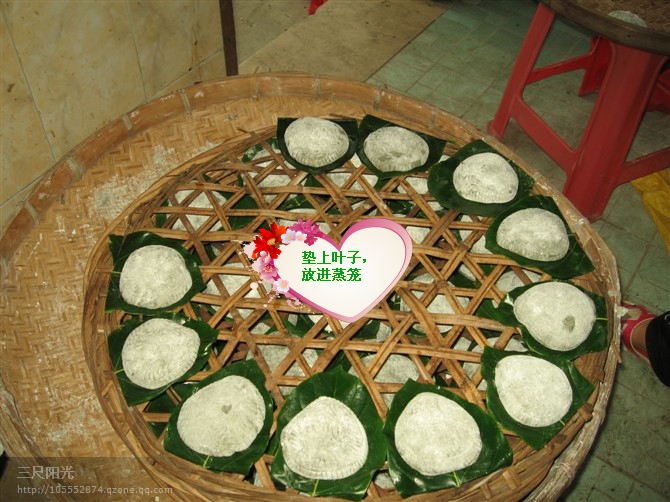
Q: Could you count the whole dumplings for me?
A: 11